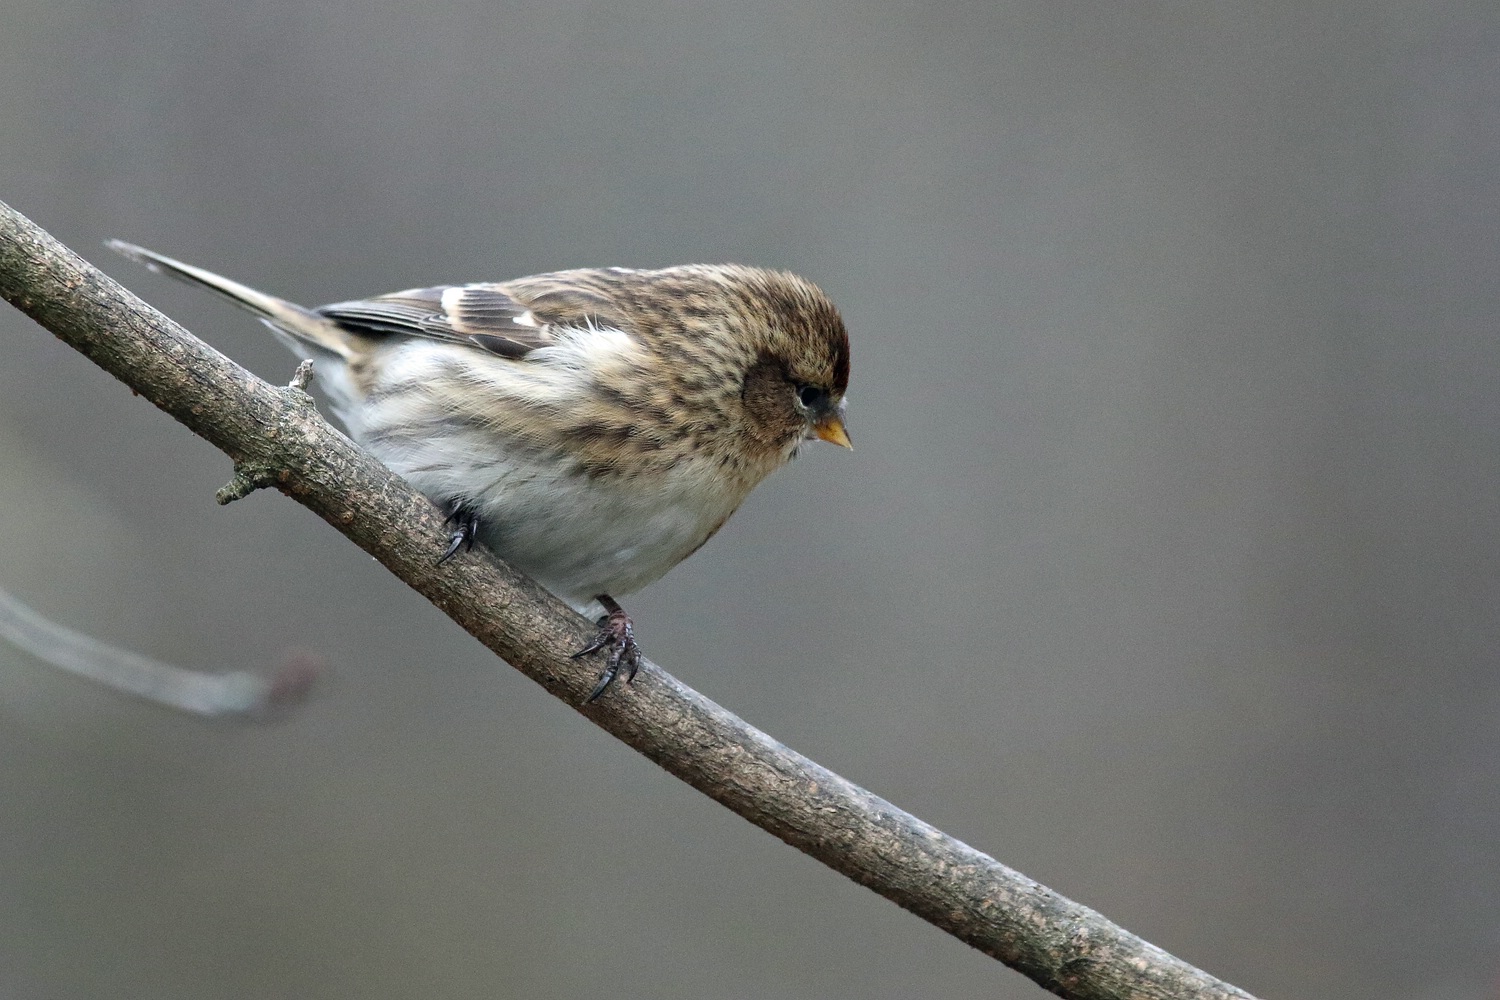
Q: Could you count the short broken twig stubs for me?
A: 2